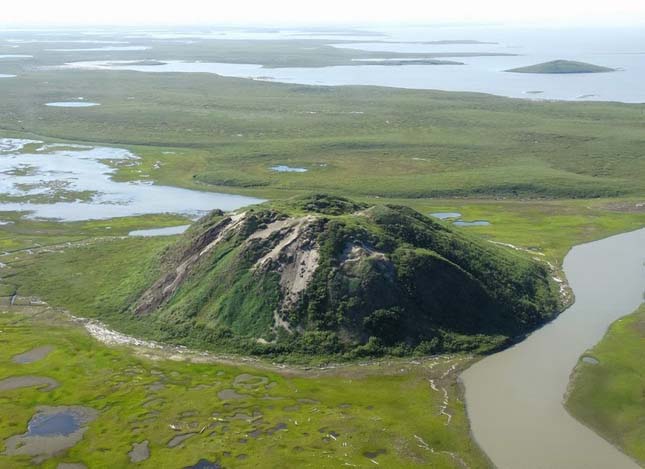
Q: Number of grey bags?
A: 0